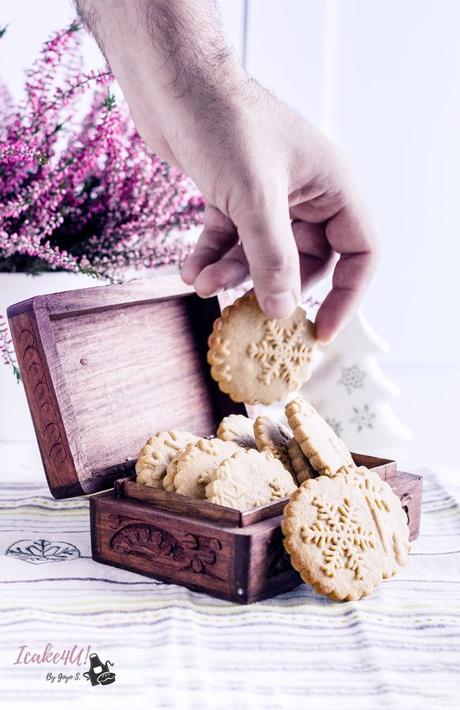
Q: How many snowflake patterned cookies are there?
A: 2